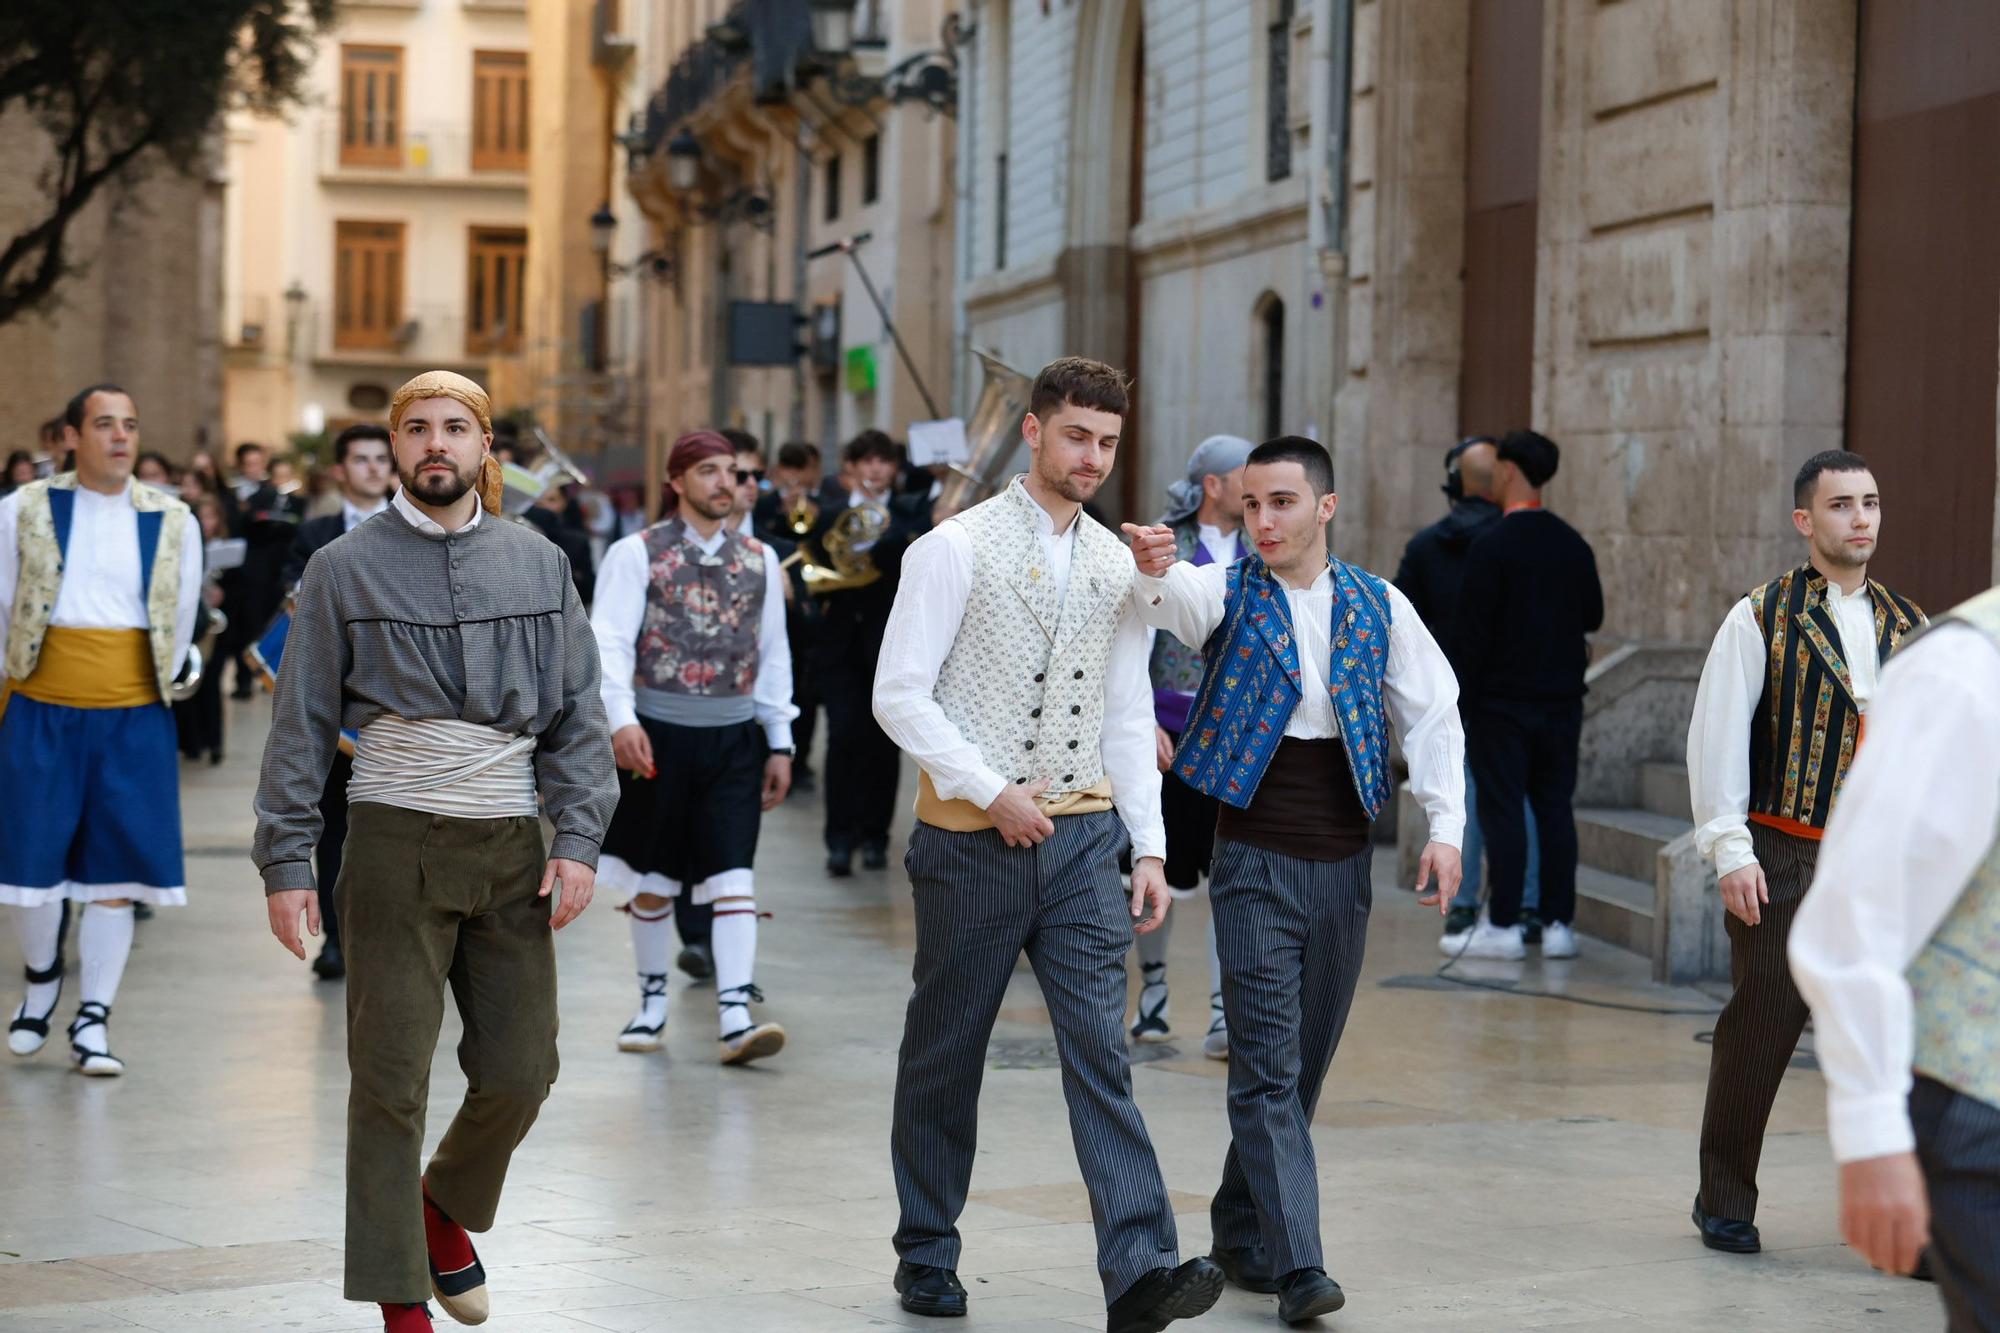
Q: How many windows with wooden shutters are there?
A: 4